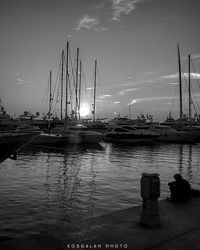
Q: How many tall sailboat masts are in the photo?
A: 8